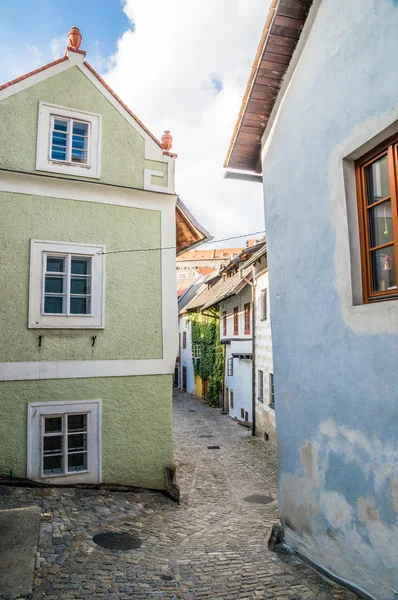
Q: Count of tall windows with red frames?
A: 3